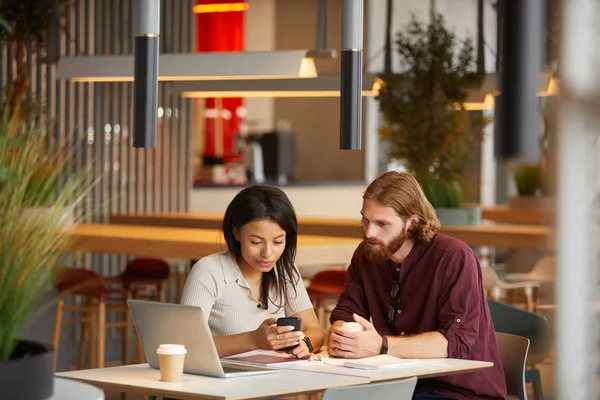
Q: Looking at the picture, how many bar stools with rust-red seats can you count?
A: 3